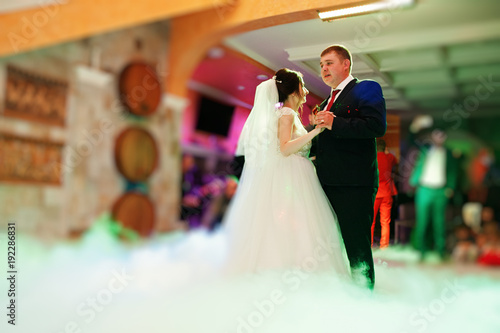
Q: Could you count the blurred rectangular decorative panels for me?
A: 2